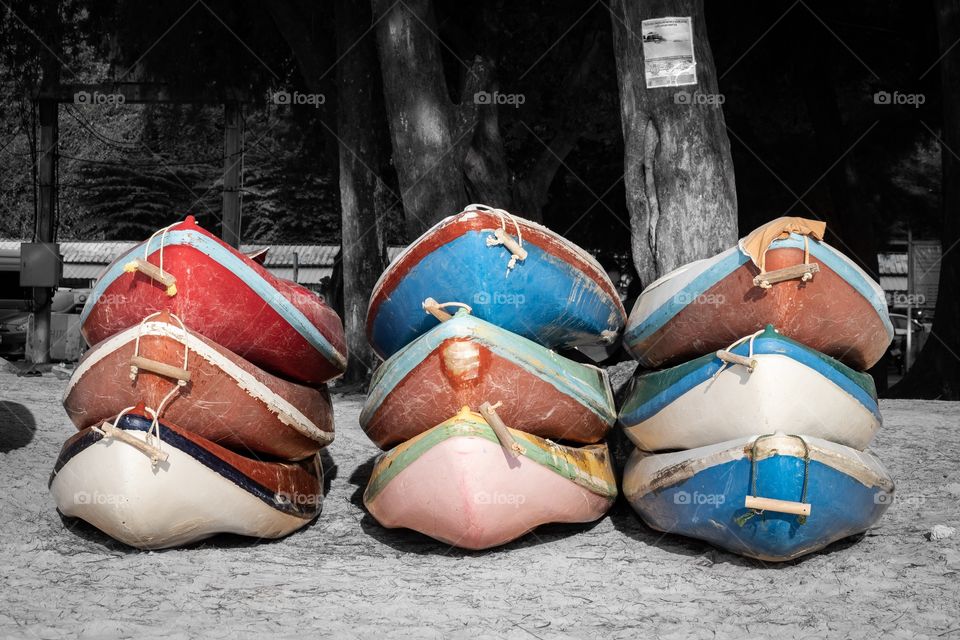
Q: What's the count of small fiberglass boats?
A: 9